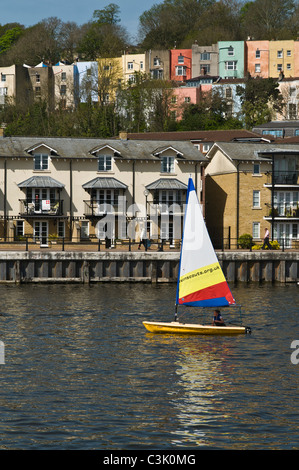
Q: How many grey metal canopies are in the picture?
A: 3